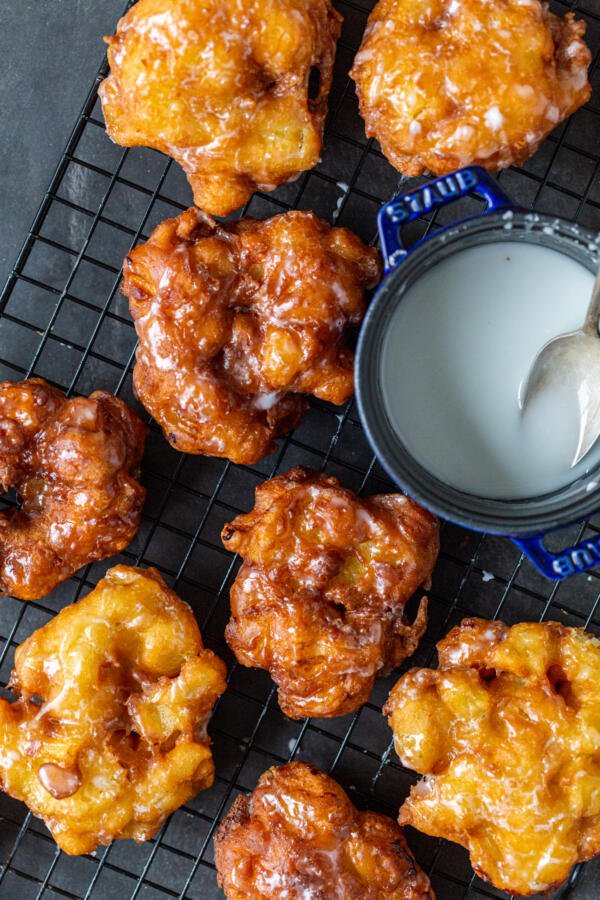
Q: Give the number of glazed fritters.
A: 8